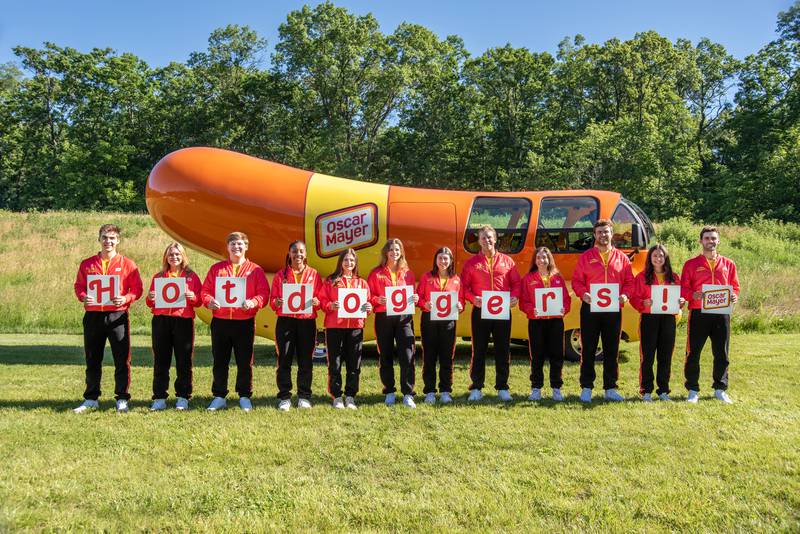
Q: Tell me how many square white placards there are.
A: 12